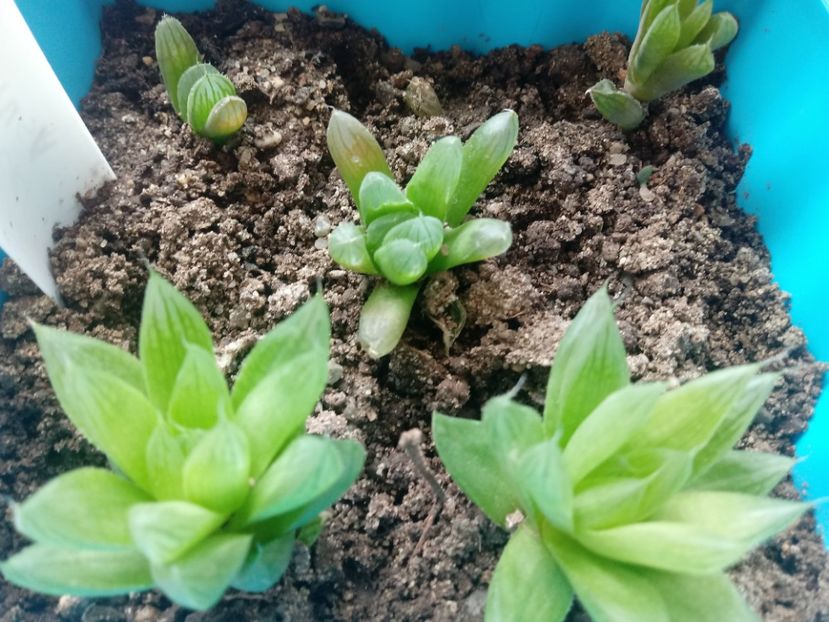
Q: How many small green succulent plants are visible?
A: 5